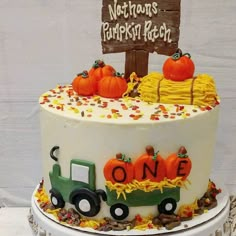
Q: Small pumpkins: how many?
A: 7